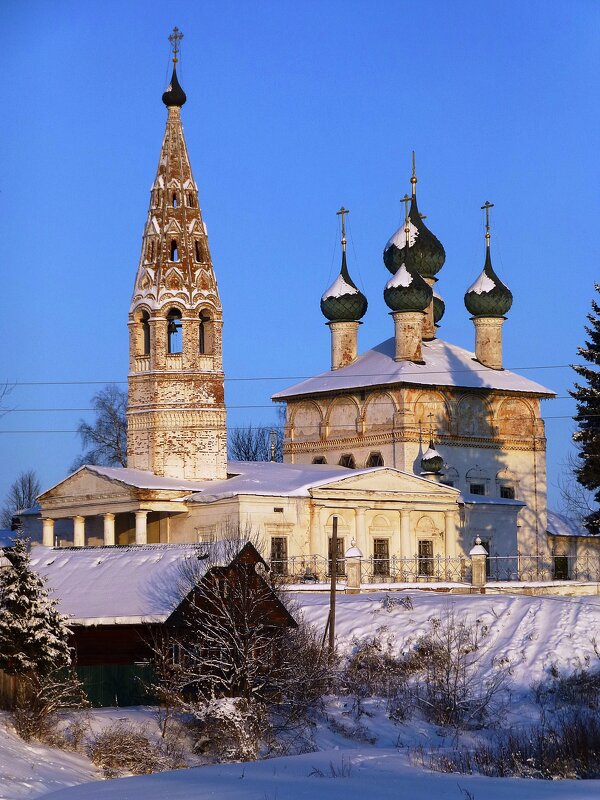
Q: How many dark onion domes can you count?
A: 7